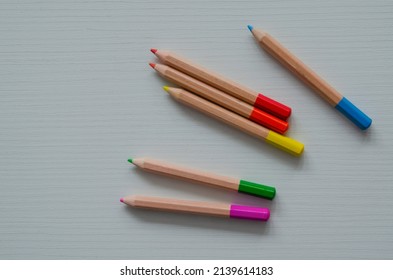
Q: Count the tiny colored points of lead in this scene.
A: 6